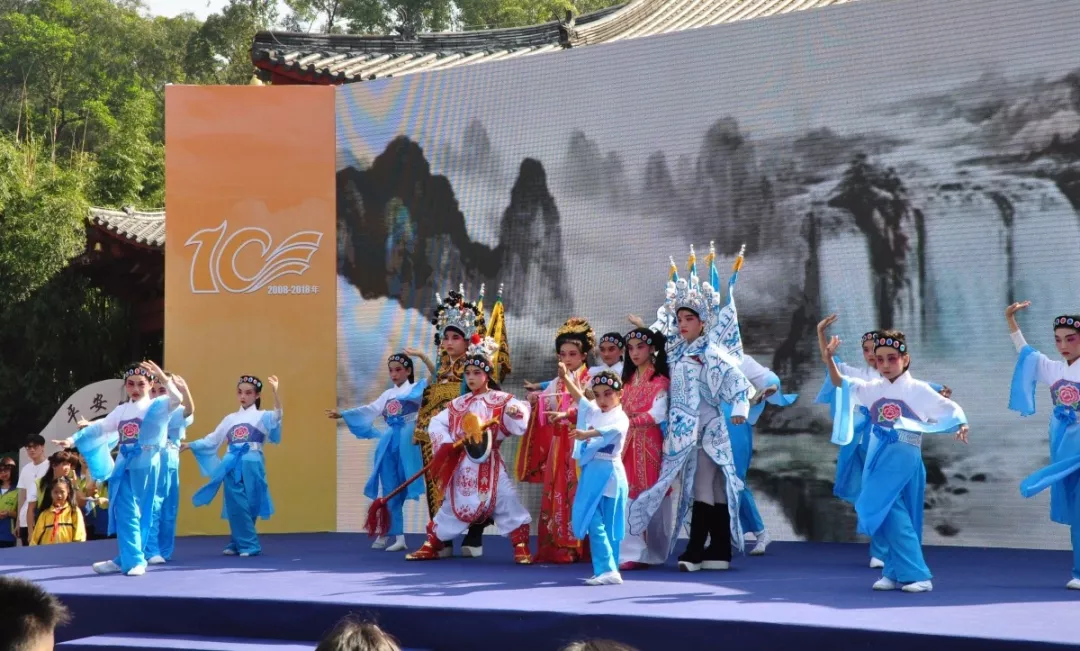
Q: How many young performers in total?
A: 15